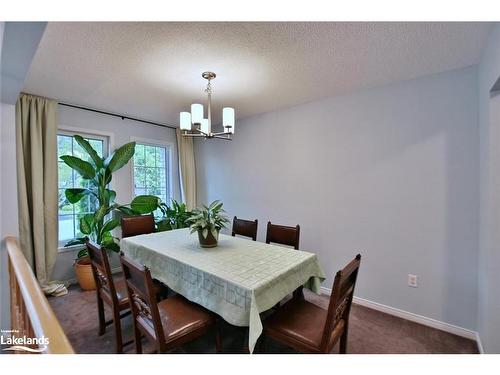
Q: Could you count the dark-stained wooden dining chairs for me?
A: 6